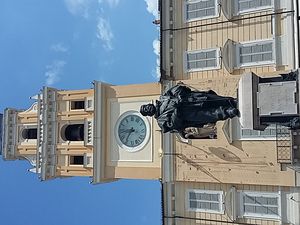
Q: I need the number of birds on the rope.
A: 0